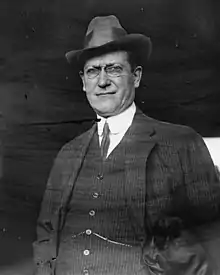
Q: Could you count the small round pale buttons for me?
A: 6